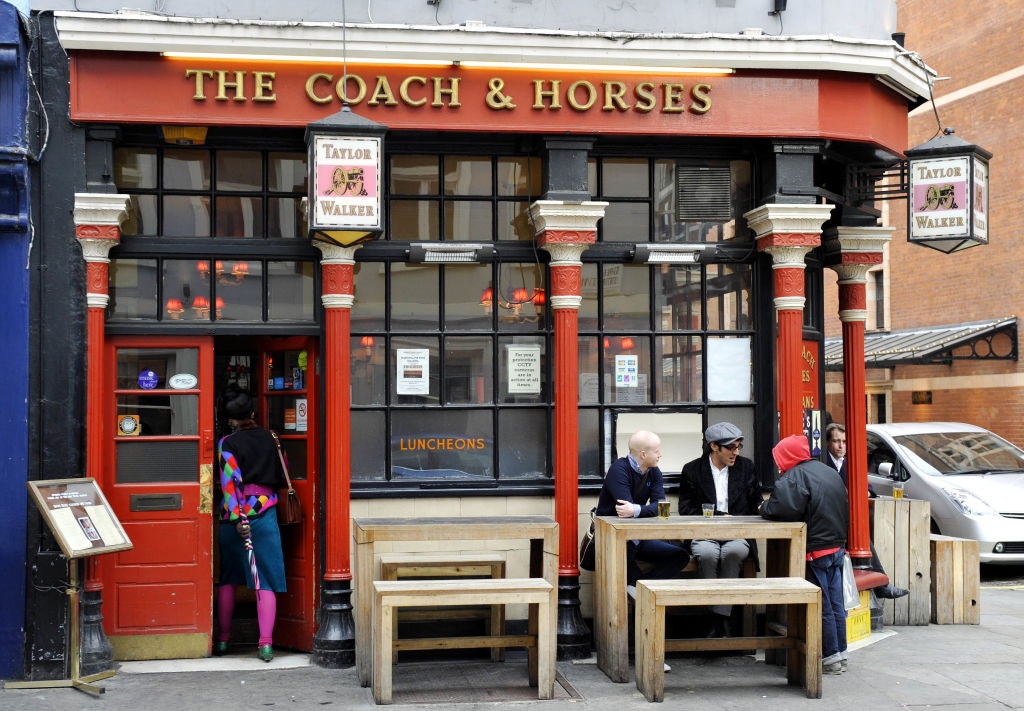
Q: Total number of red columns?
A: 5